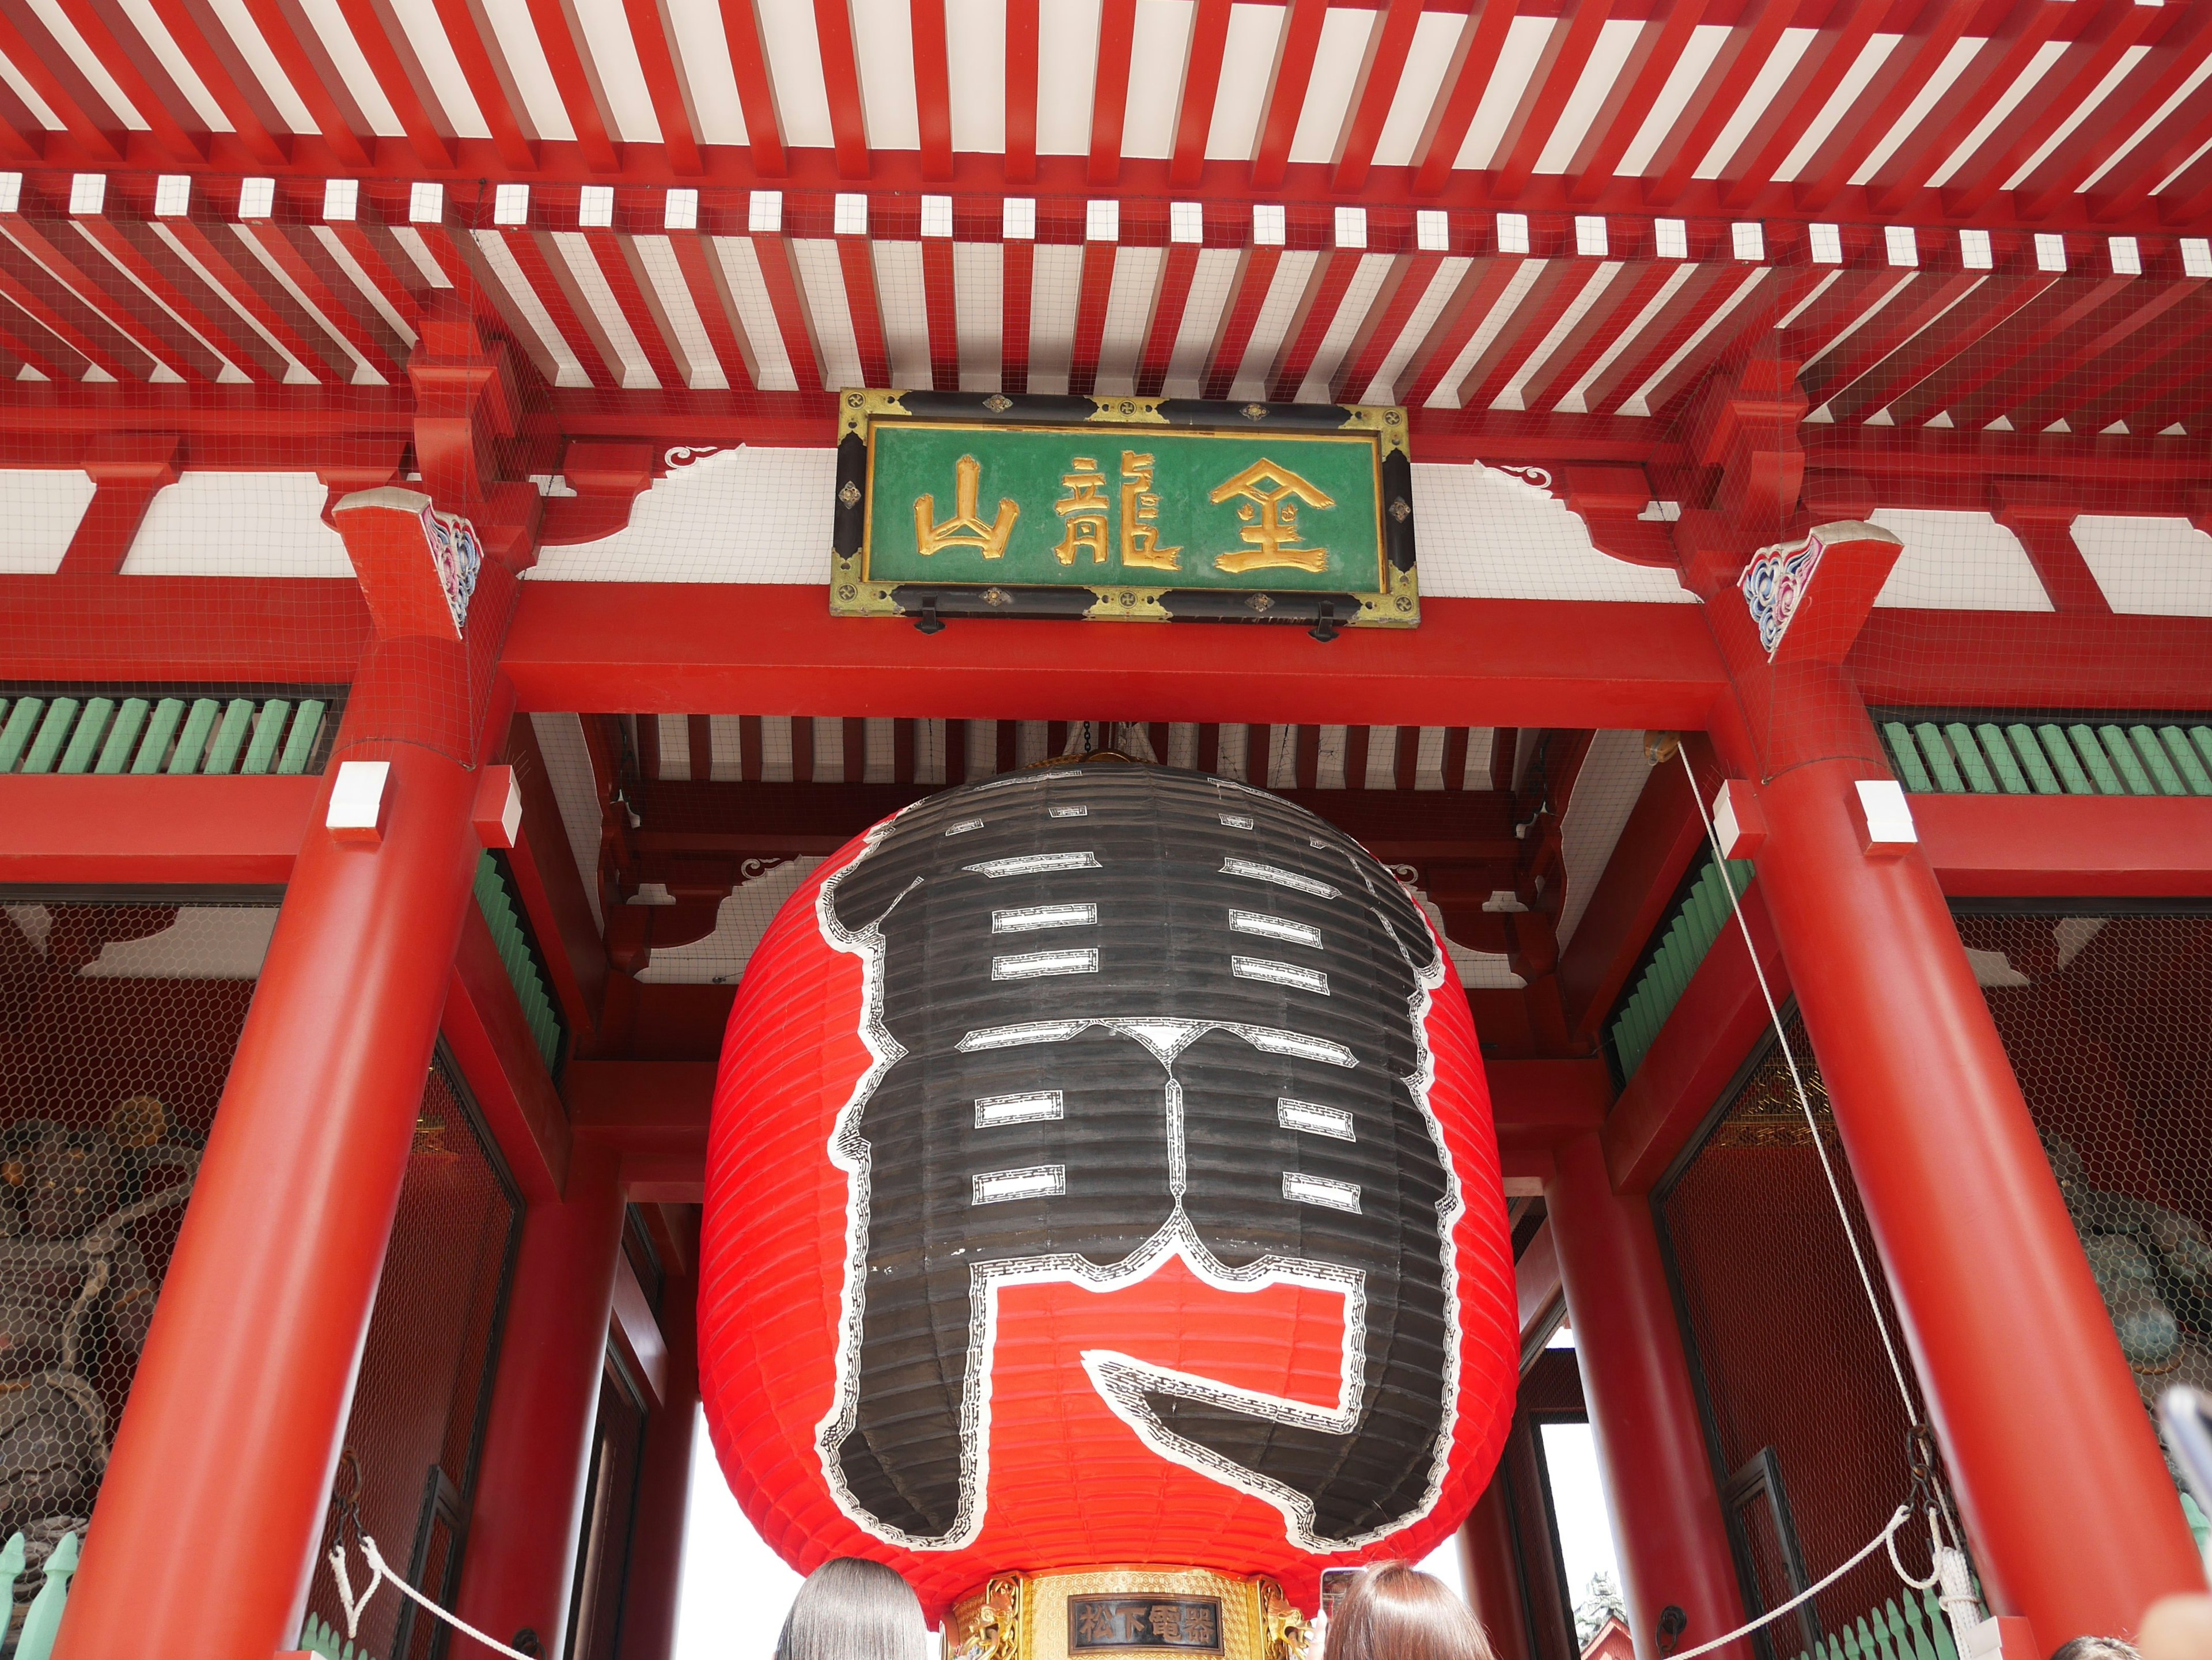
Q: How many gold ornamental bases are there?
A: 1